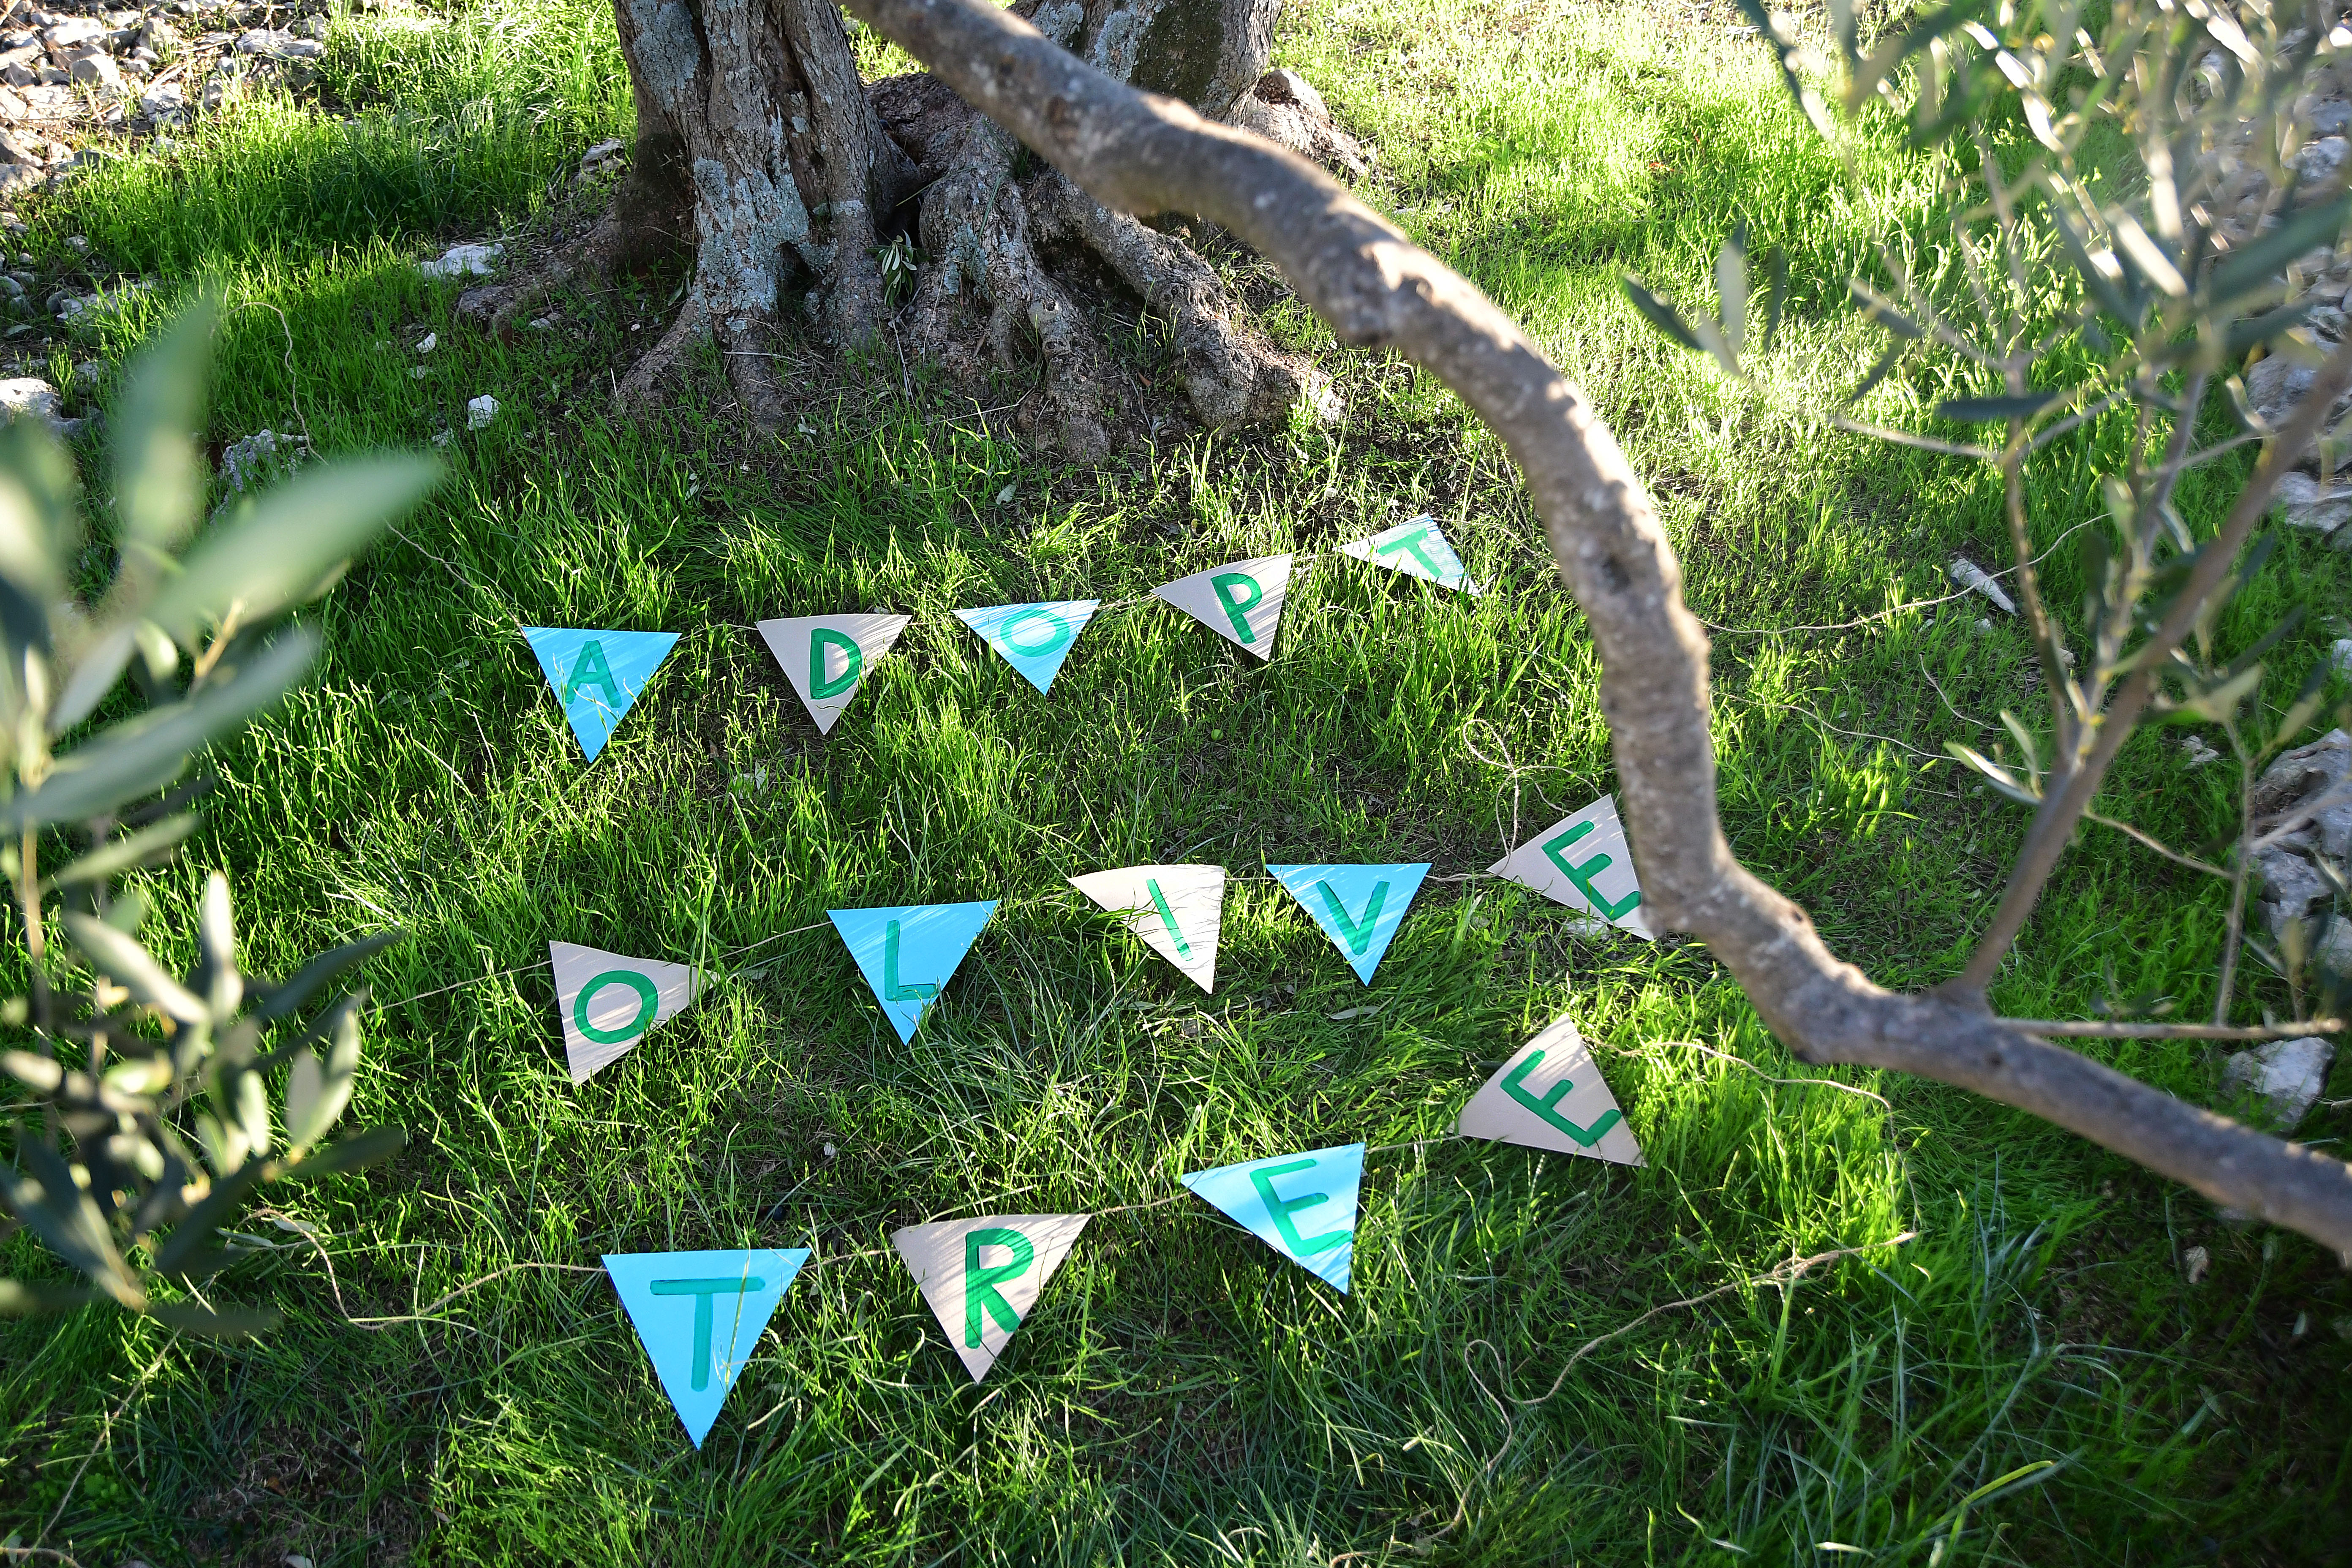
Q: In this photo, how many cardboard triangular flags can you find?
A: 14